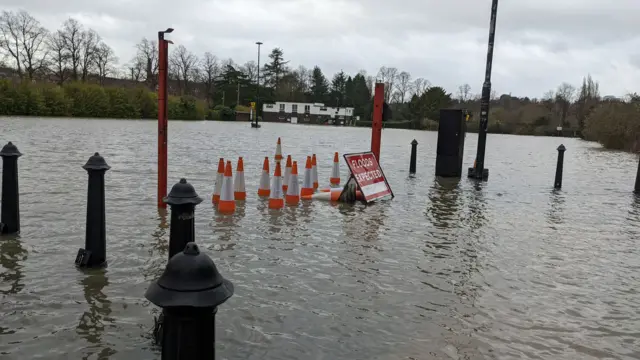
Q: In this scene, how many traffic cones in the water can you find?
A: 13